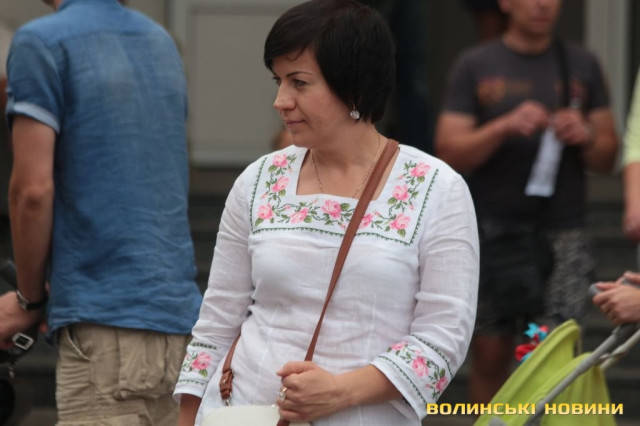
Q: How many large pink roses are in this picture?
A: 13